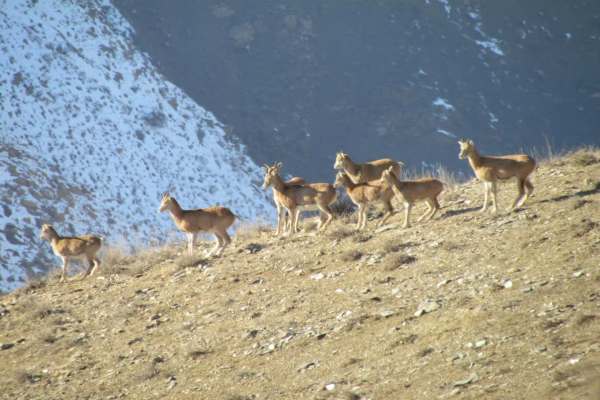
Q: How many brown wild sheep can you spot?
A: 8